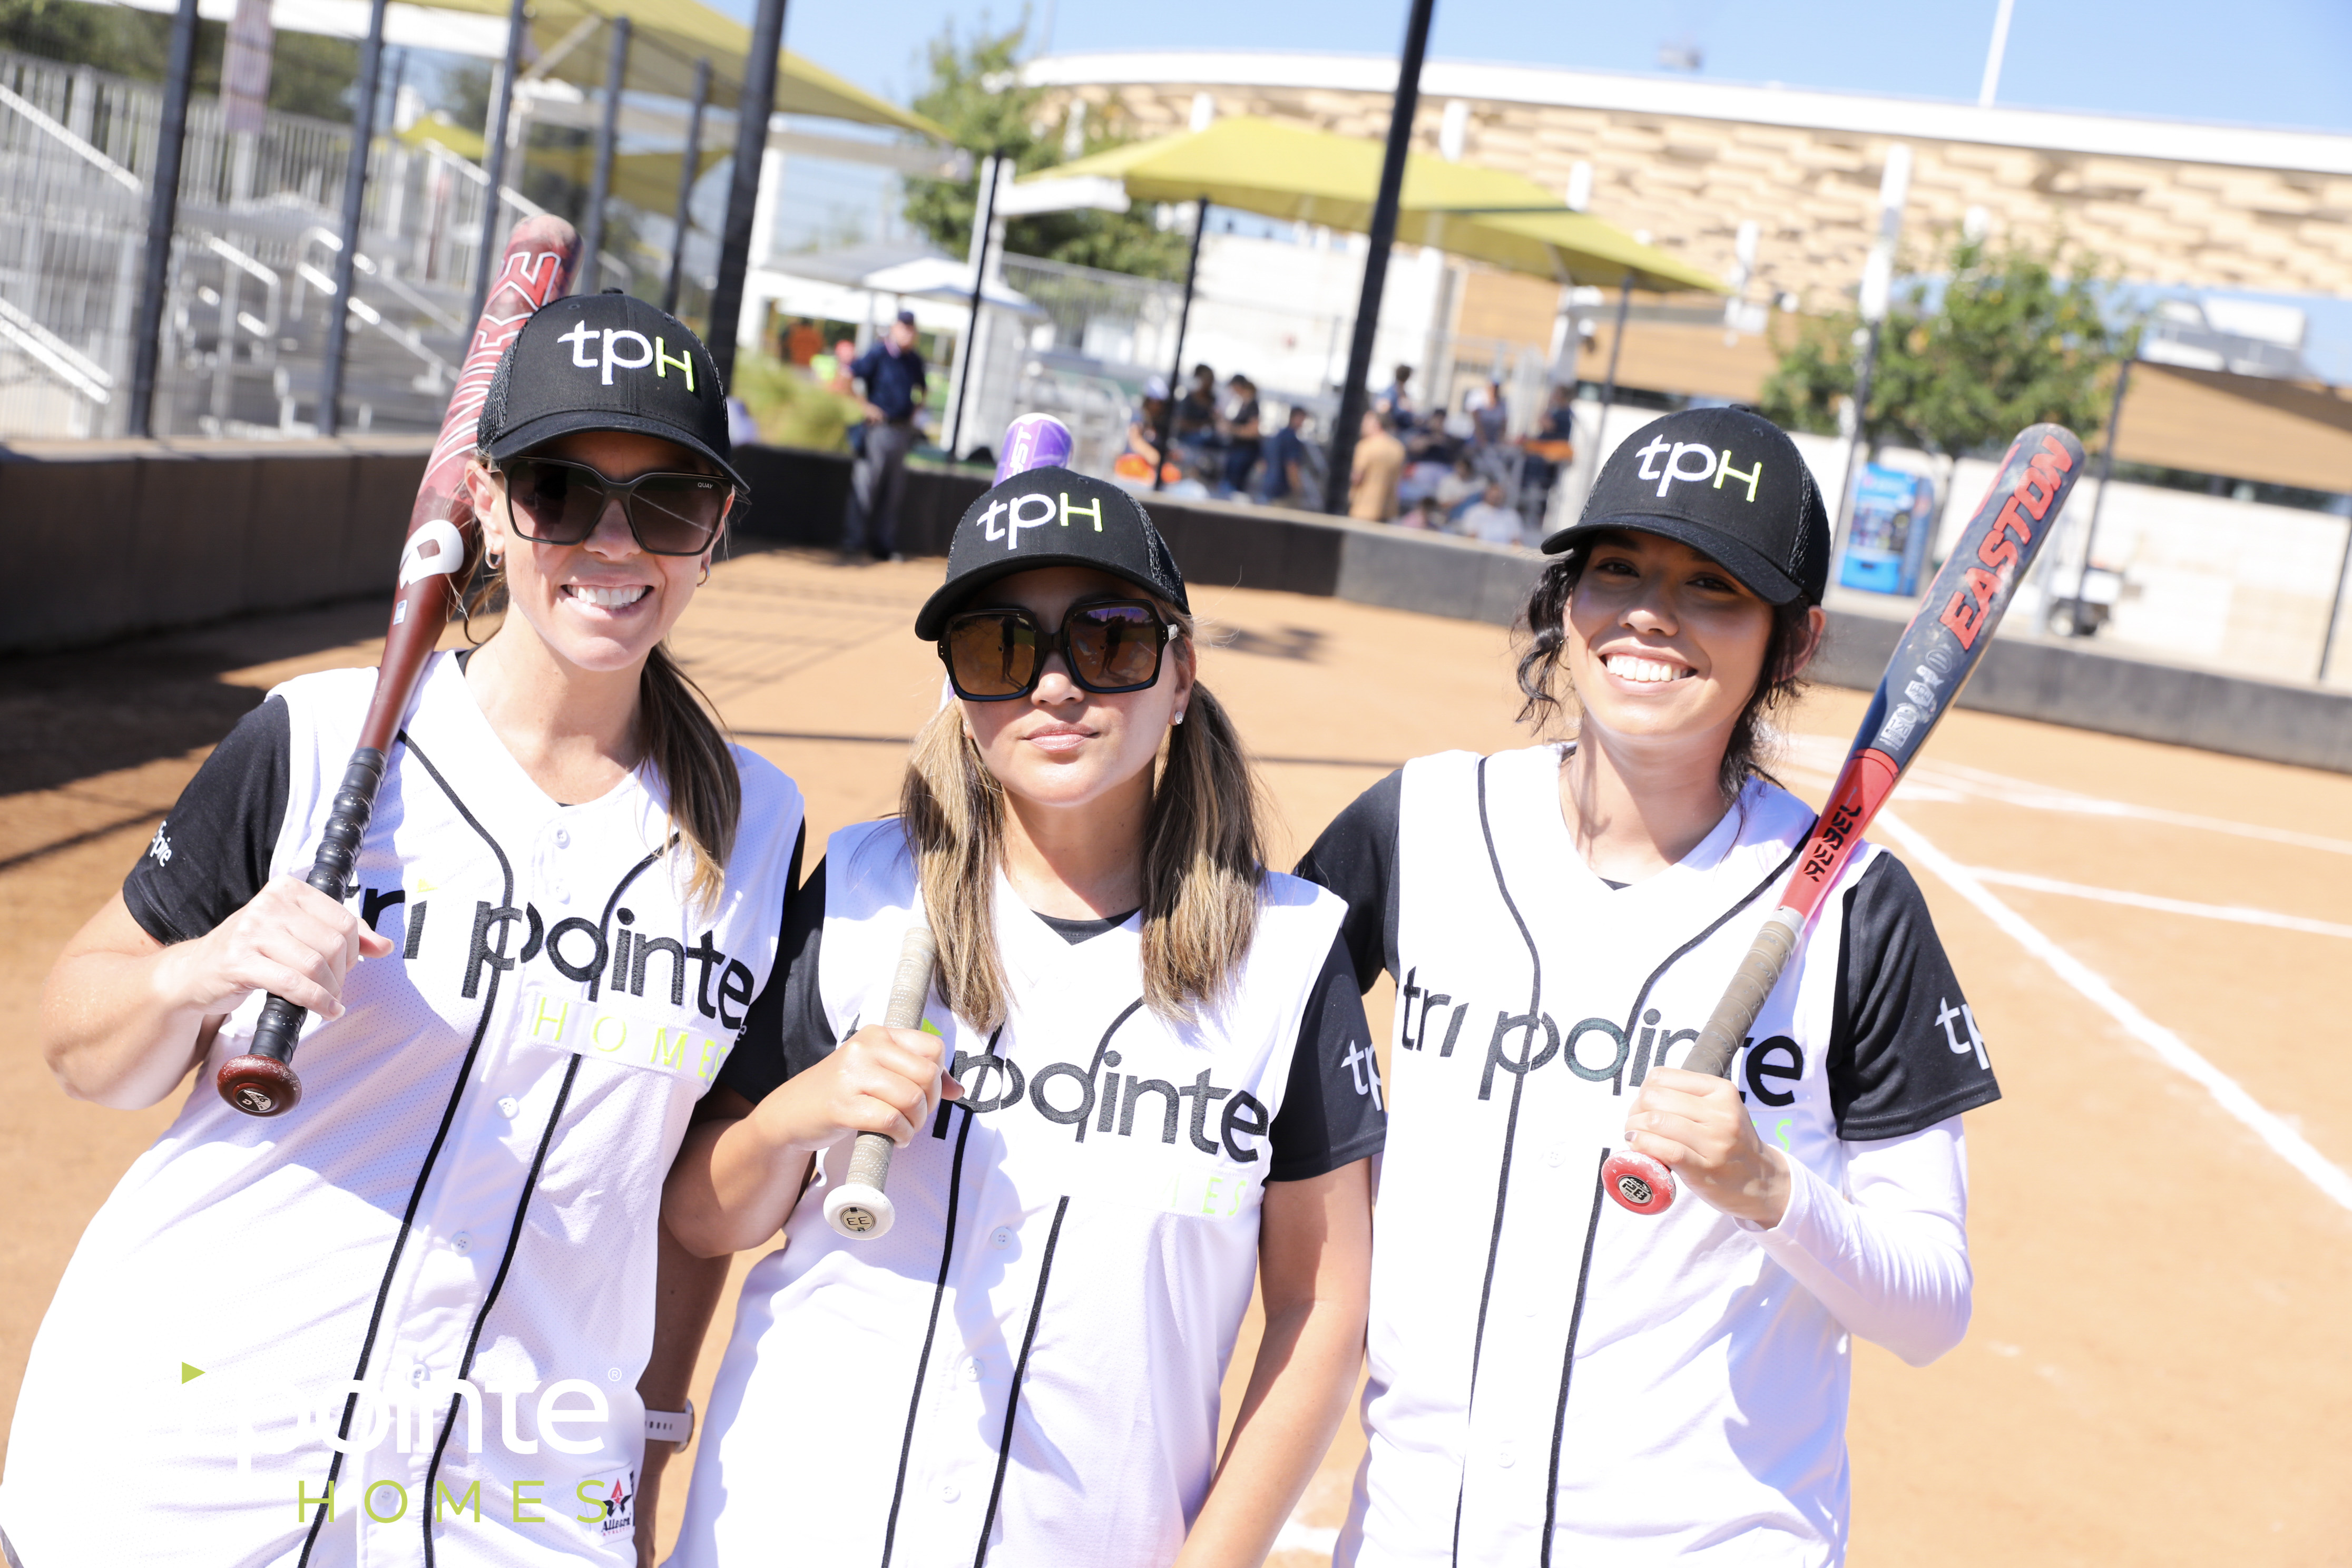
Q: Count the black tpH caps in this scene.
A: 3